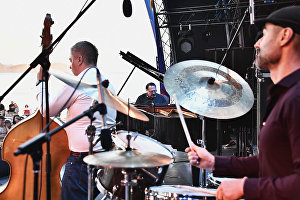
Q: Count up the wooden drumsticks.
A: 2